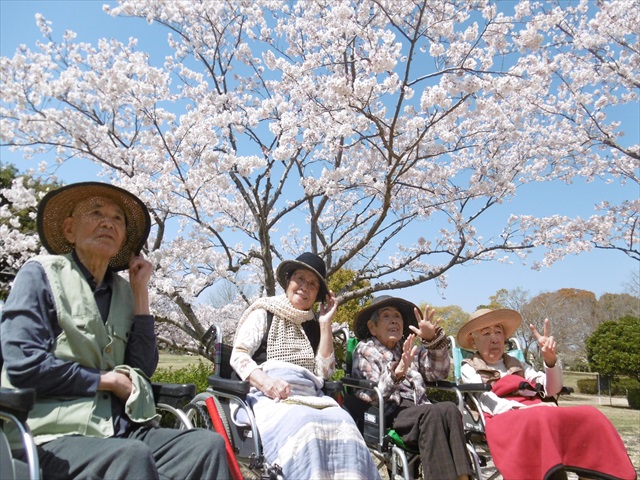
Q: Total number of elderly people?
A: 4